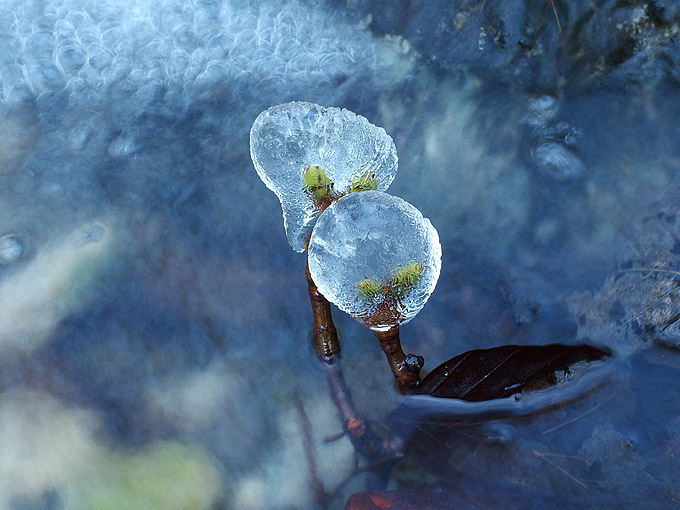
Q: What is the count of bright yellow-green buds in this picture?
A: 4